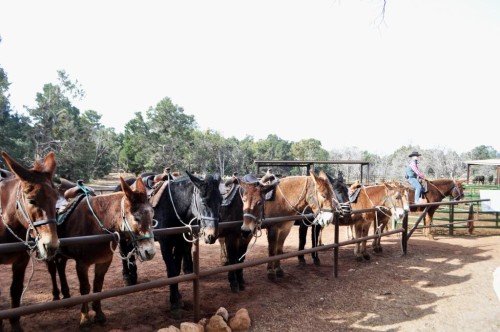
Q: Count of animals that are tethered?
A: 8